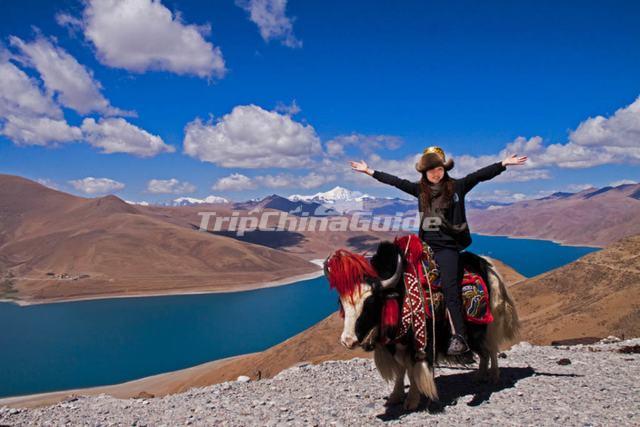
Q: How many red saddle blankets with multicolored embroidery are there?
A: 1